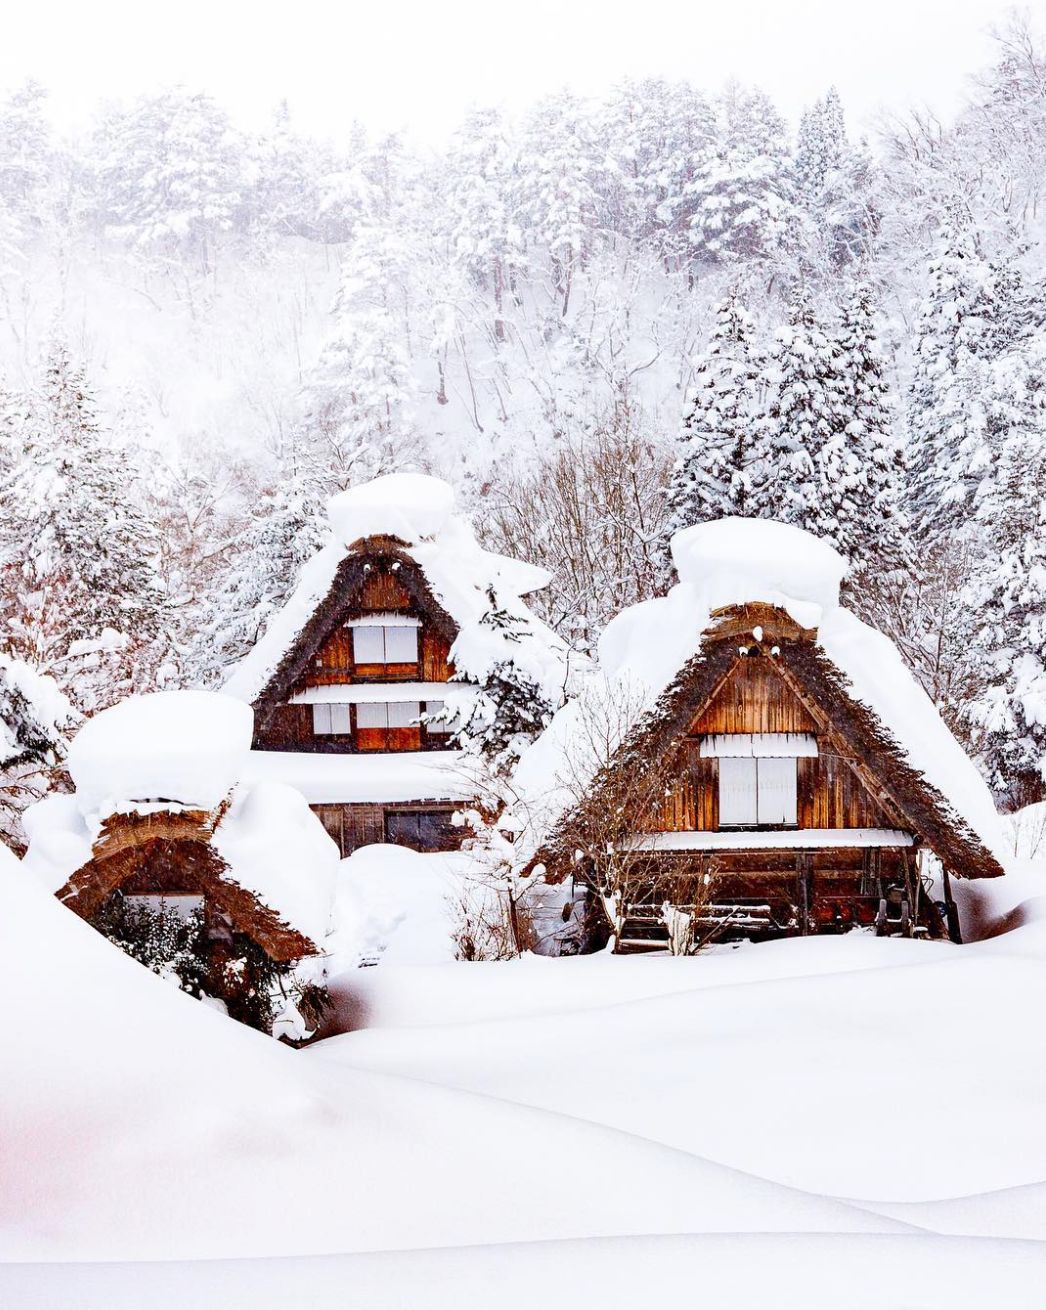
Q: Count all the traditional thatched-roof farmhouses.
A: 3